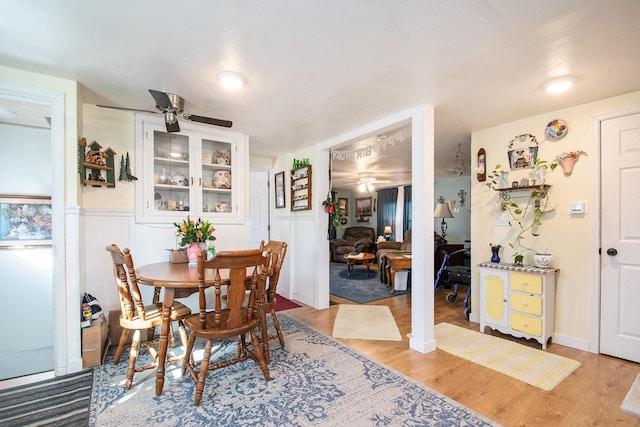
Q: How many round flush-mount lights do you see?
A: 2